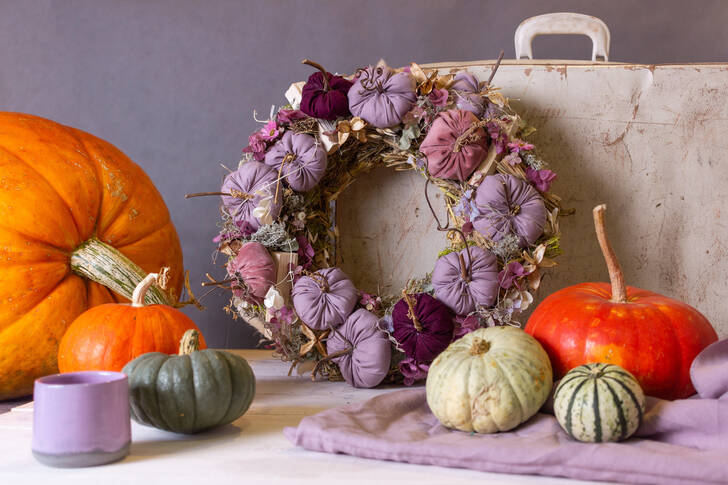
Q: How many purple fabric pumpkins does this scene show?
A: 10